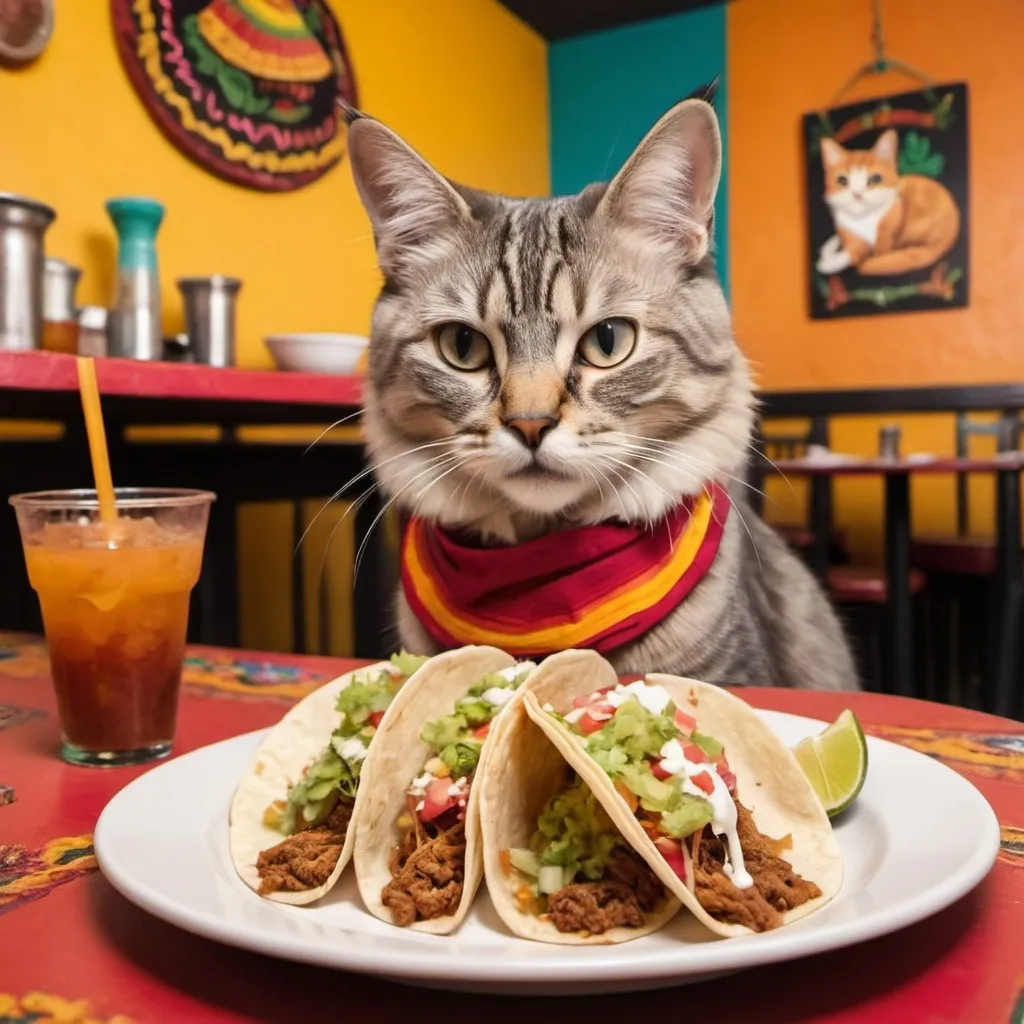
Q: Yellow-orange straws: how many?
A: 1